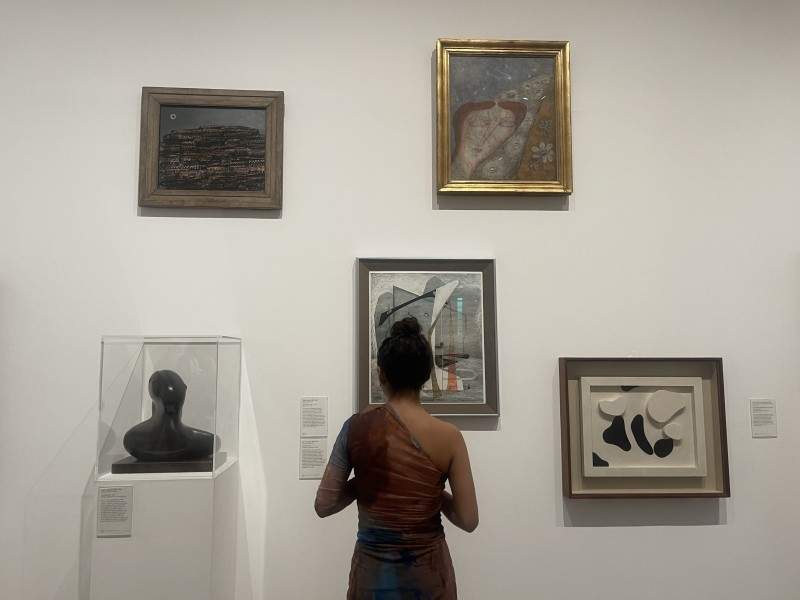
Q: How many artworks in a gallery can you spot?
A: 5